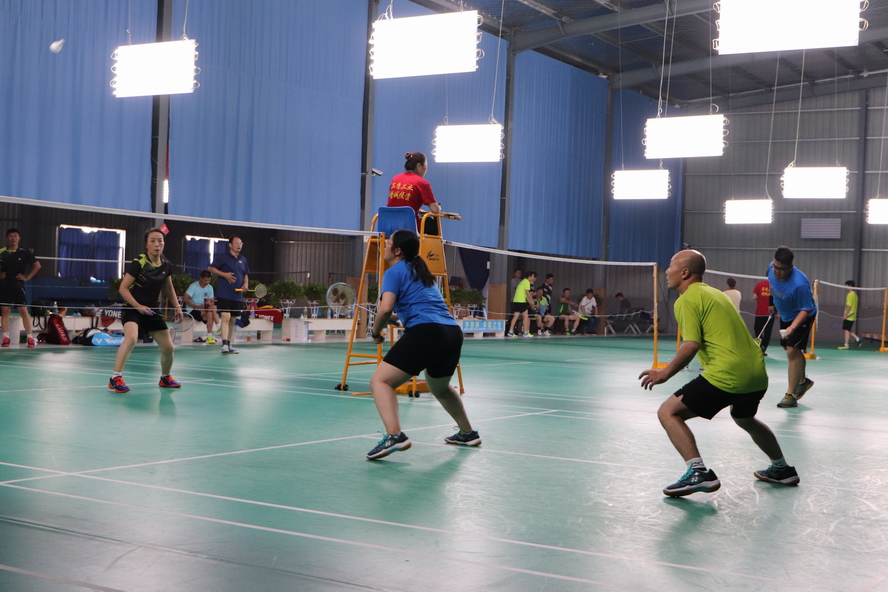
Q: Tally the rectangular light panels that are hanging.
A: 9